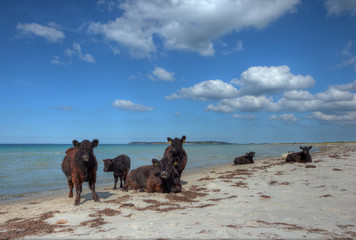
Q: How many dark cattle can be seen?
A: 6